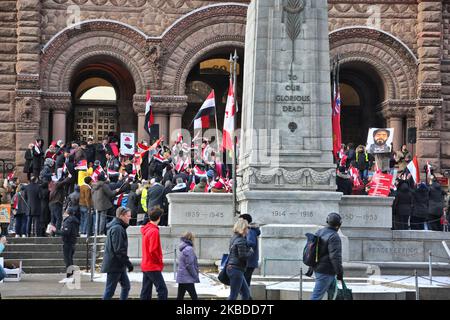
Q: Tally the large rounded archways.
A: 3